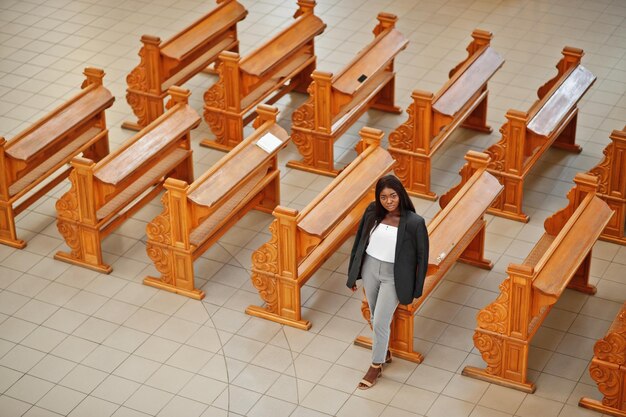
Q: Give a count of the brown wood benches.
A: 13